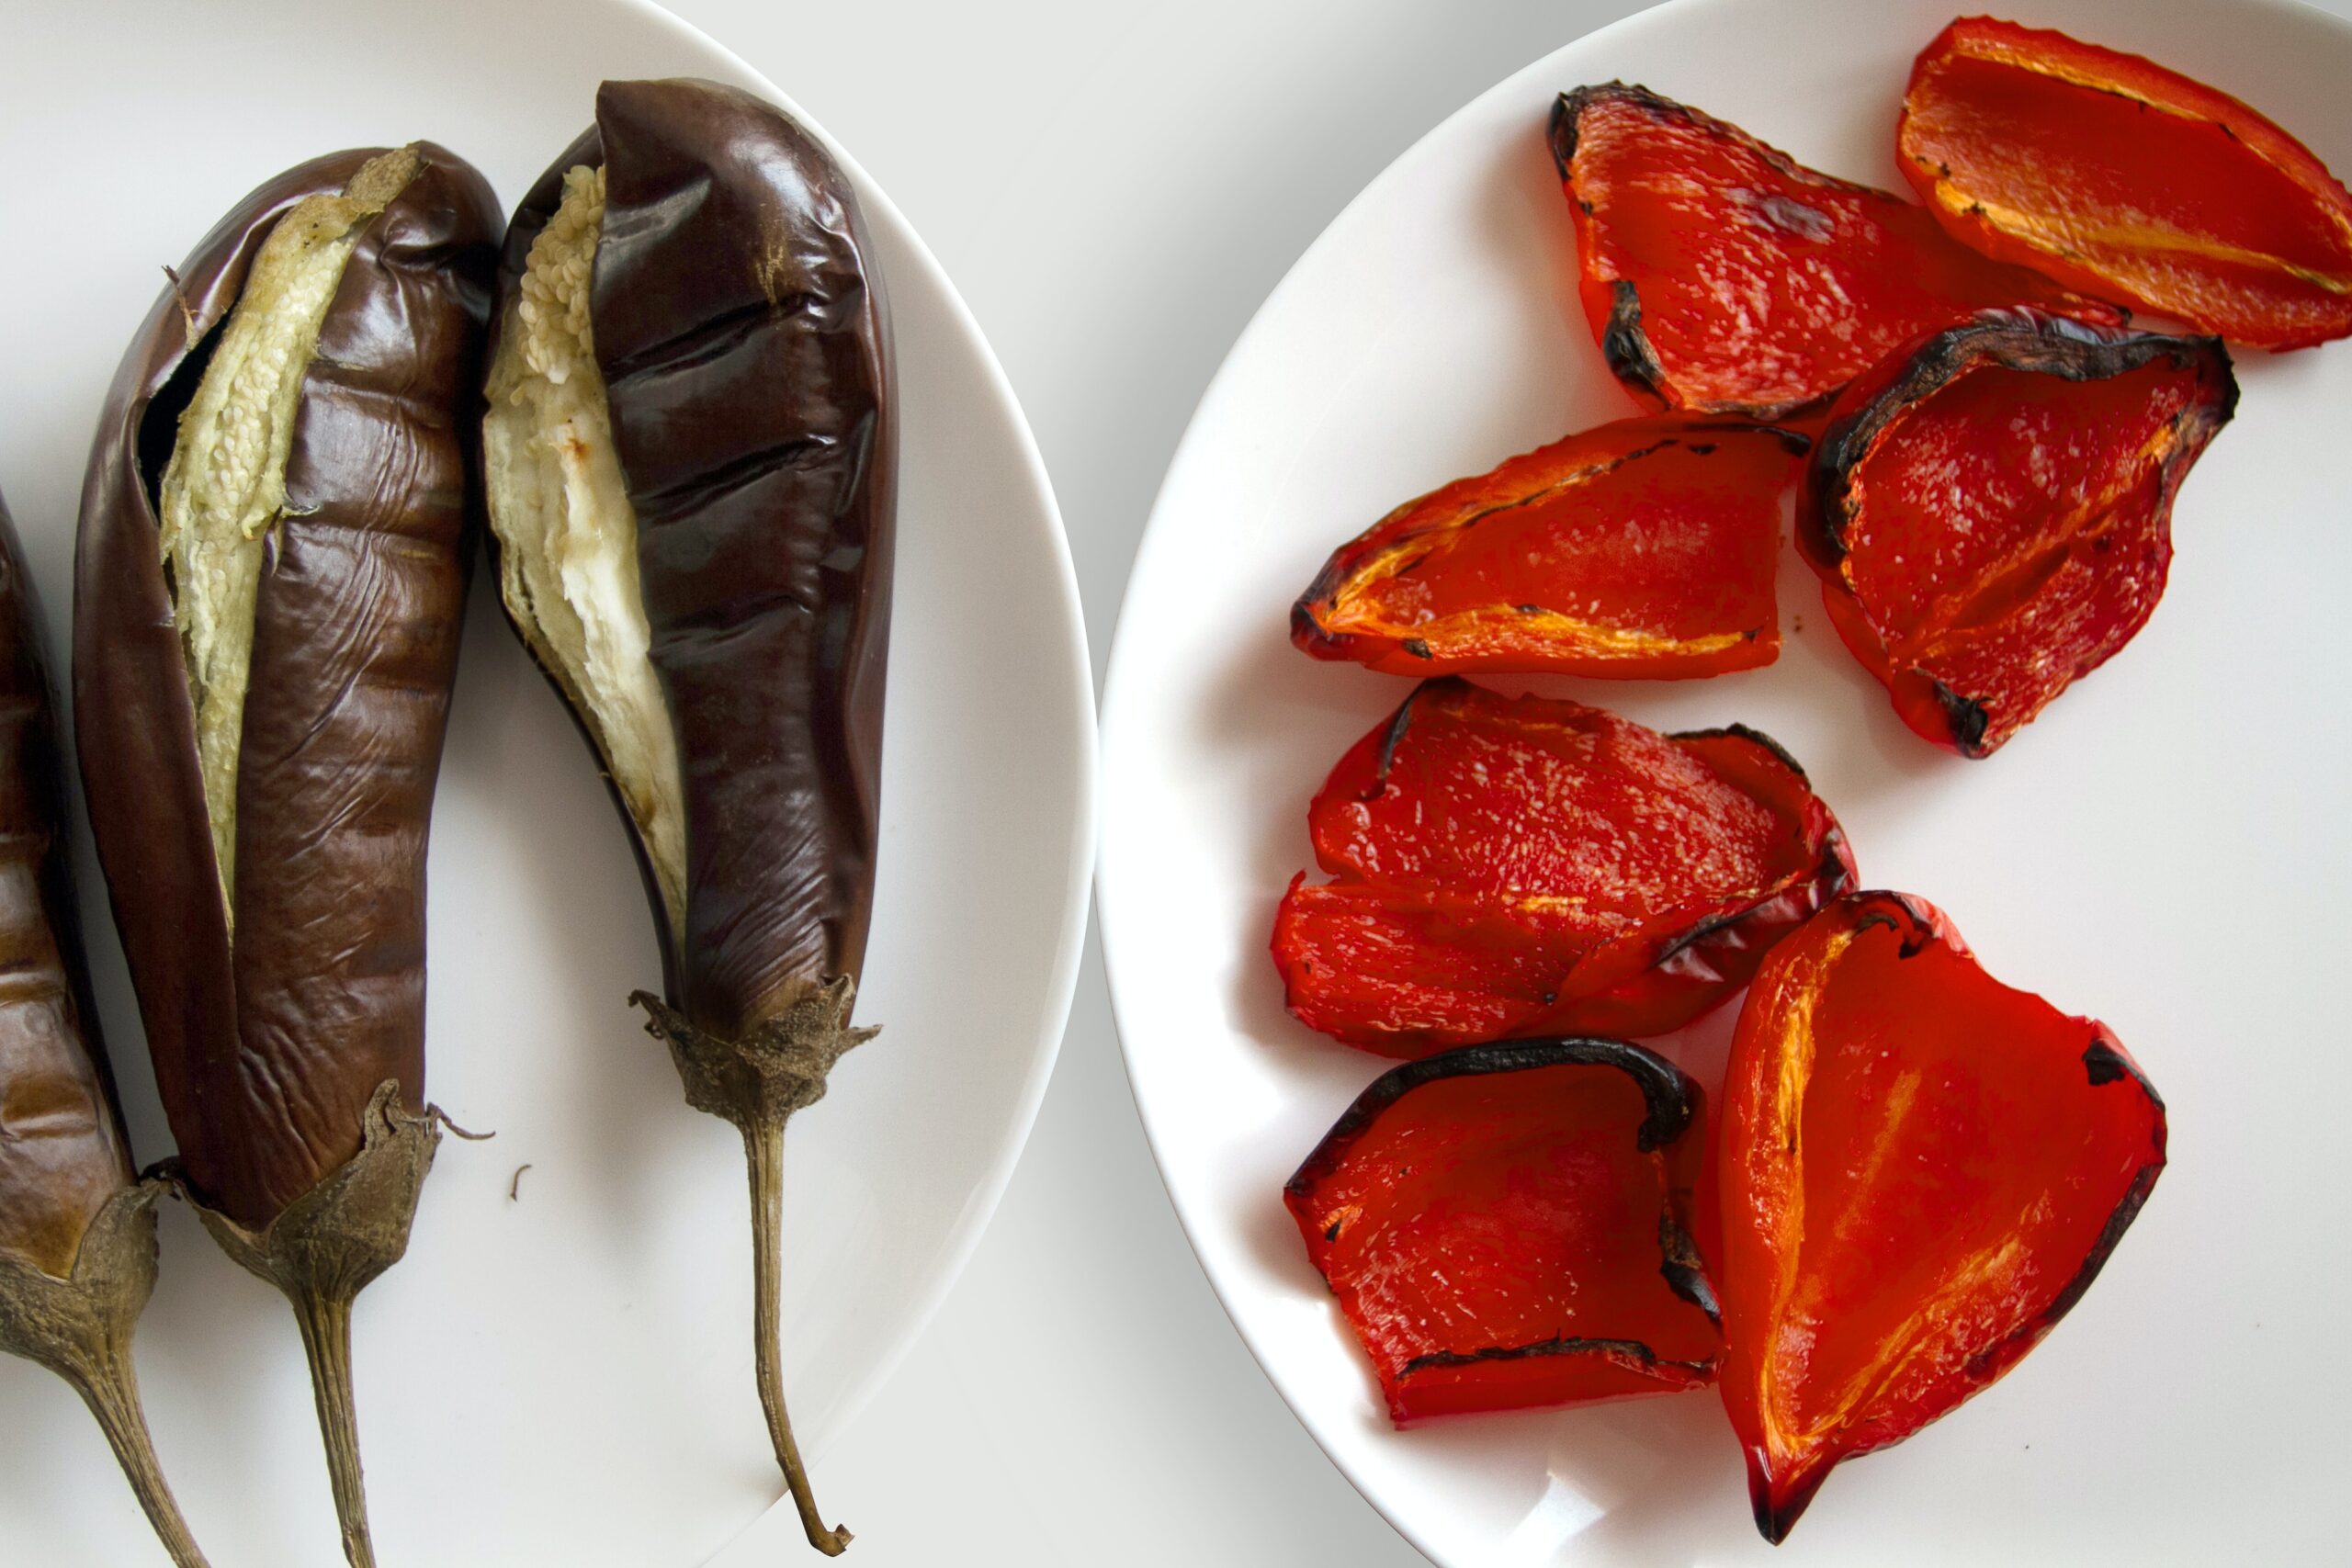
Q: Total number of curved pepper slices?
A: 7